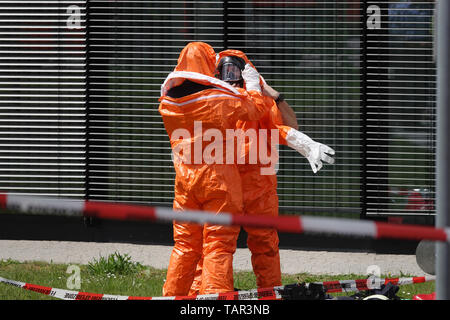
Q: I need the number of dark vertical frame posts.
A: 3